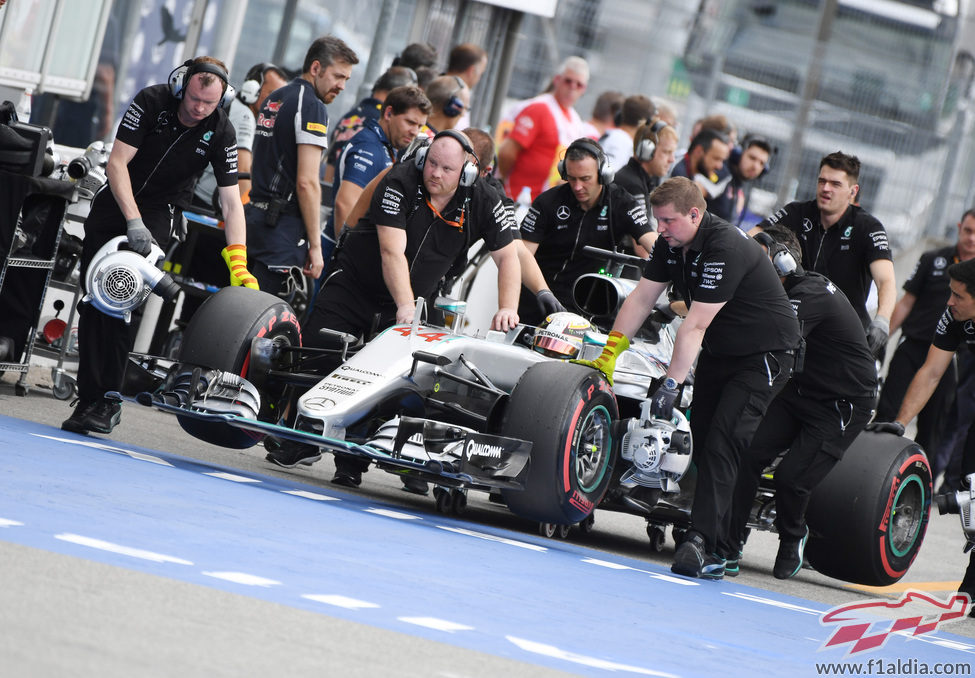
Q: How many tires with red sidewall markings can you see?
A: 3